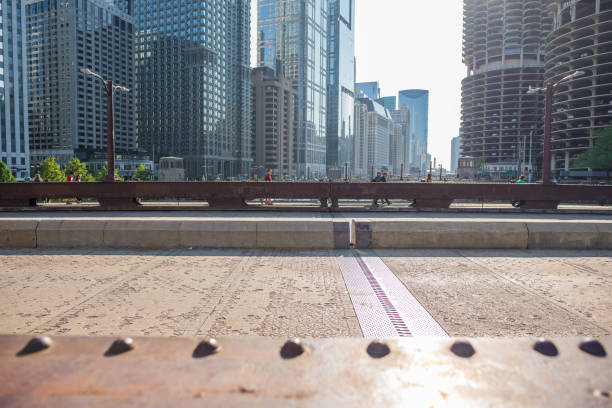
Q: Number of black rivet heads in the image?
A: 8